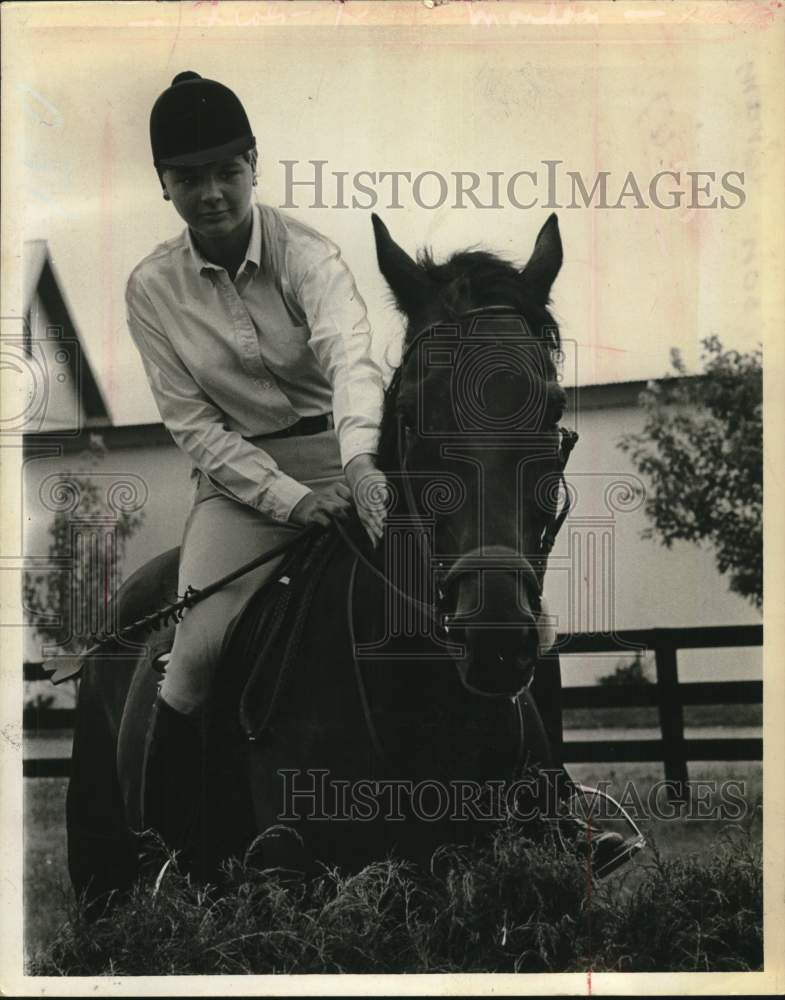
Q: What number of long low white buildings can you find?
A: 1